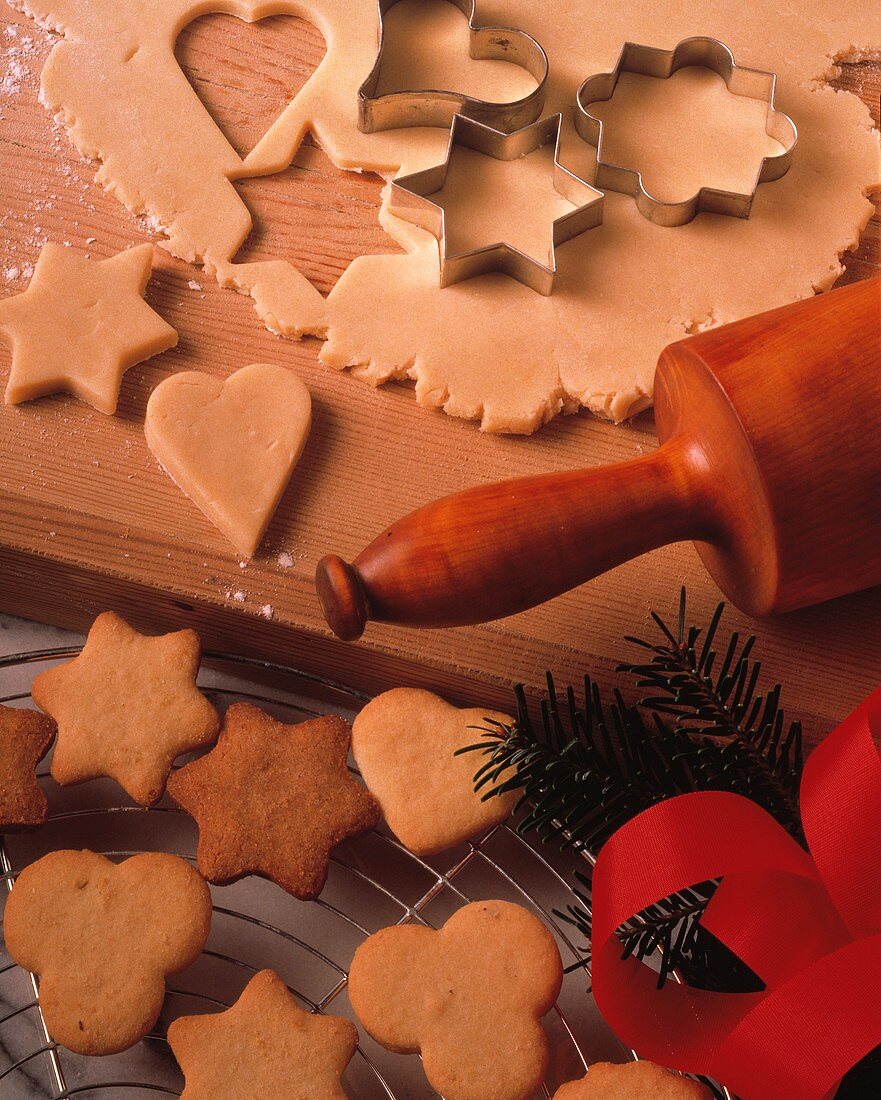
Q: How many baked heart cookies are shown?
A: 1